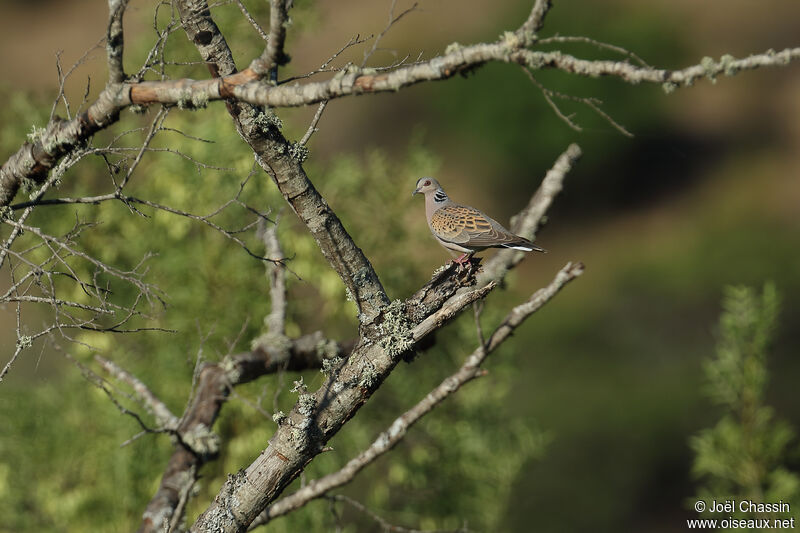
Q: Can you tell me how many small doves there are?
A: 1